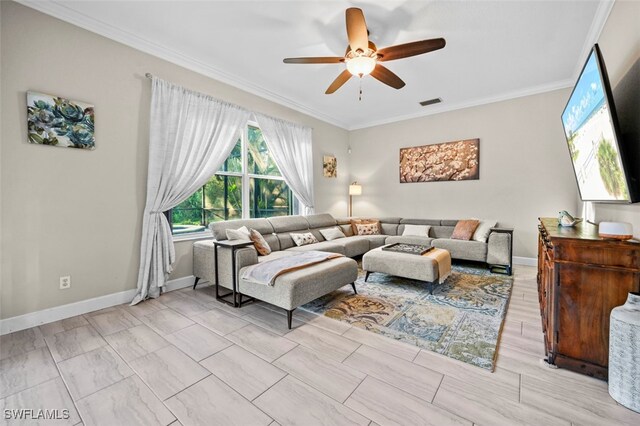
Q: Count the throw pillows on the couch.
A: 9